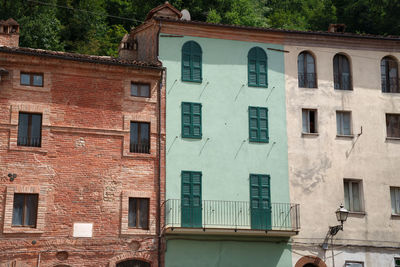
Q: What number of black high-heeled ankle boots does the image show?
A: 0